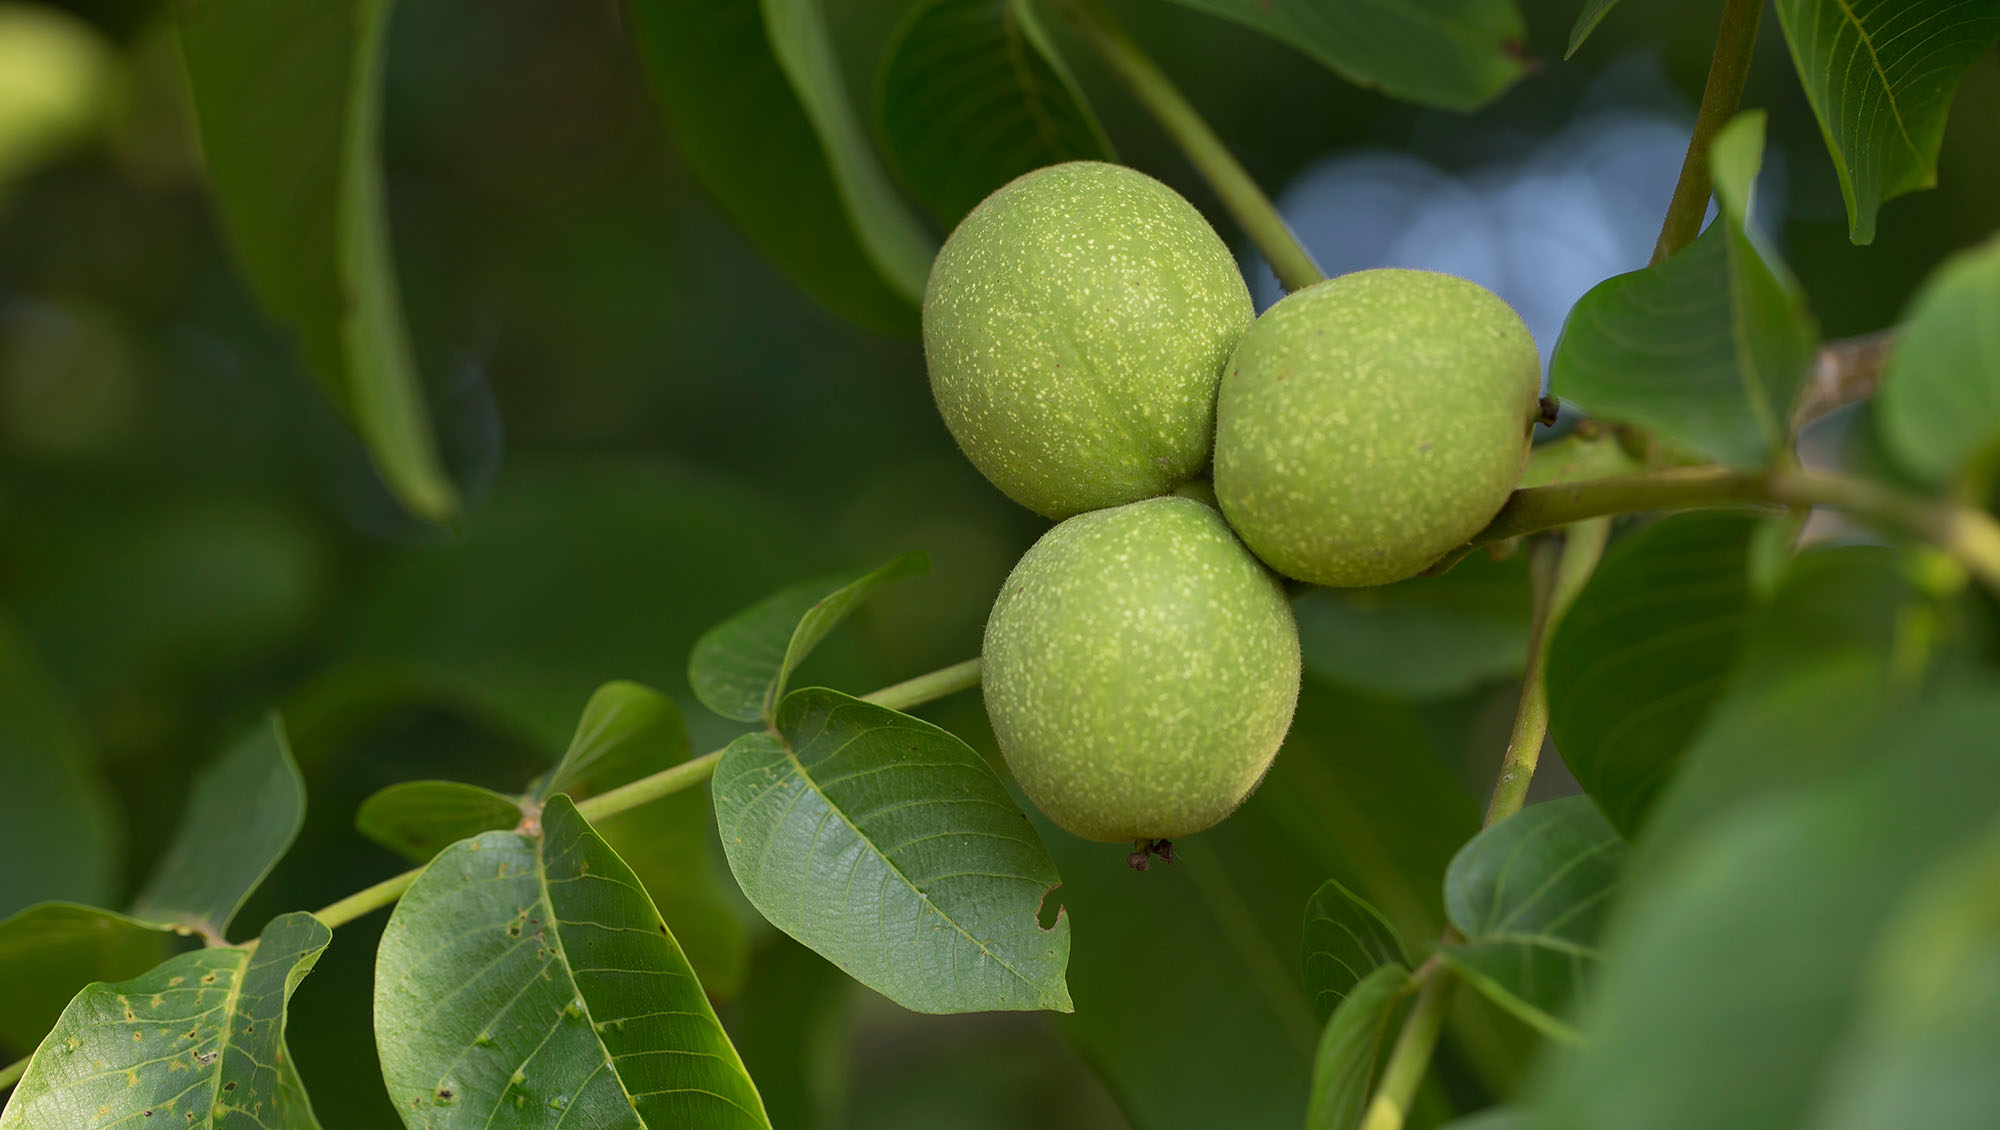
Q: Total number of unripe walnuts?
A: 3